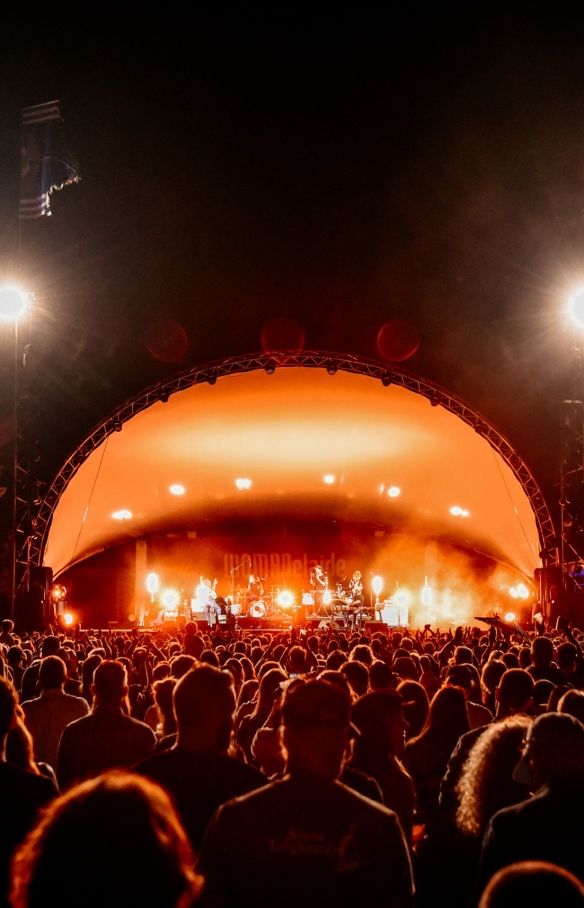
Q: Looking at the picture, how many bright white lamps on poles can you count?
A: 2